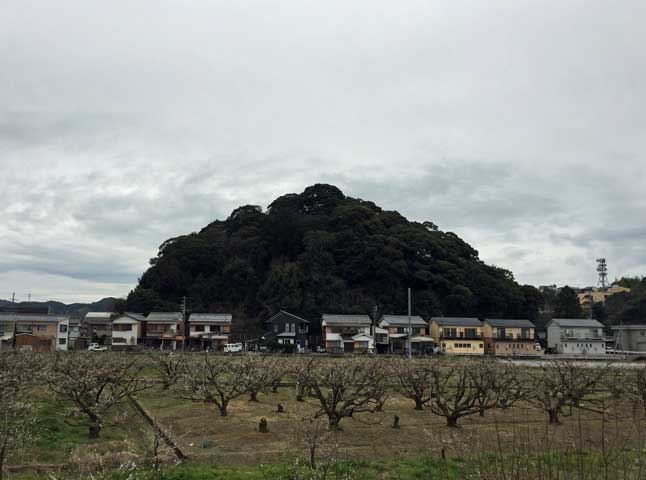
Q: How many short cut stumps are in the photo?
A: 3